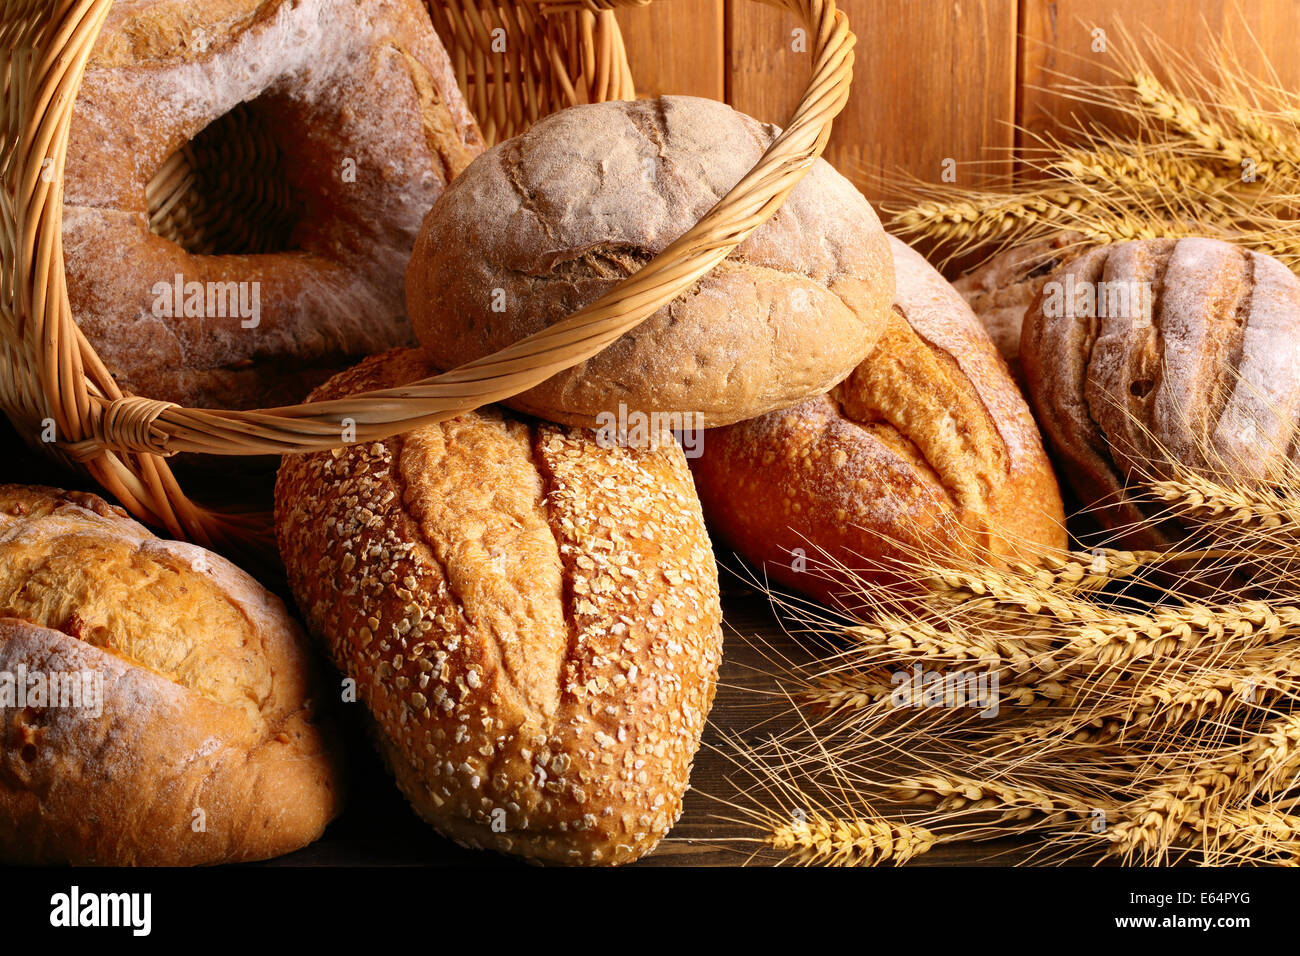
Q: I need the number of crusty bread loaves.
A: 7